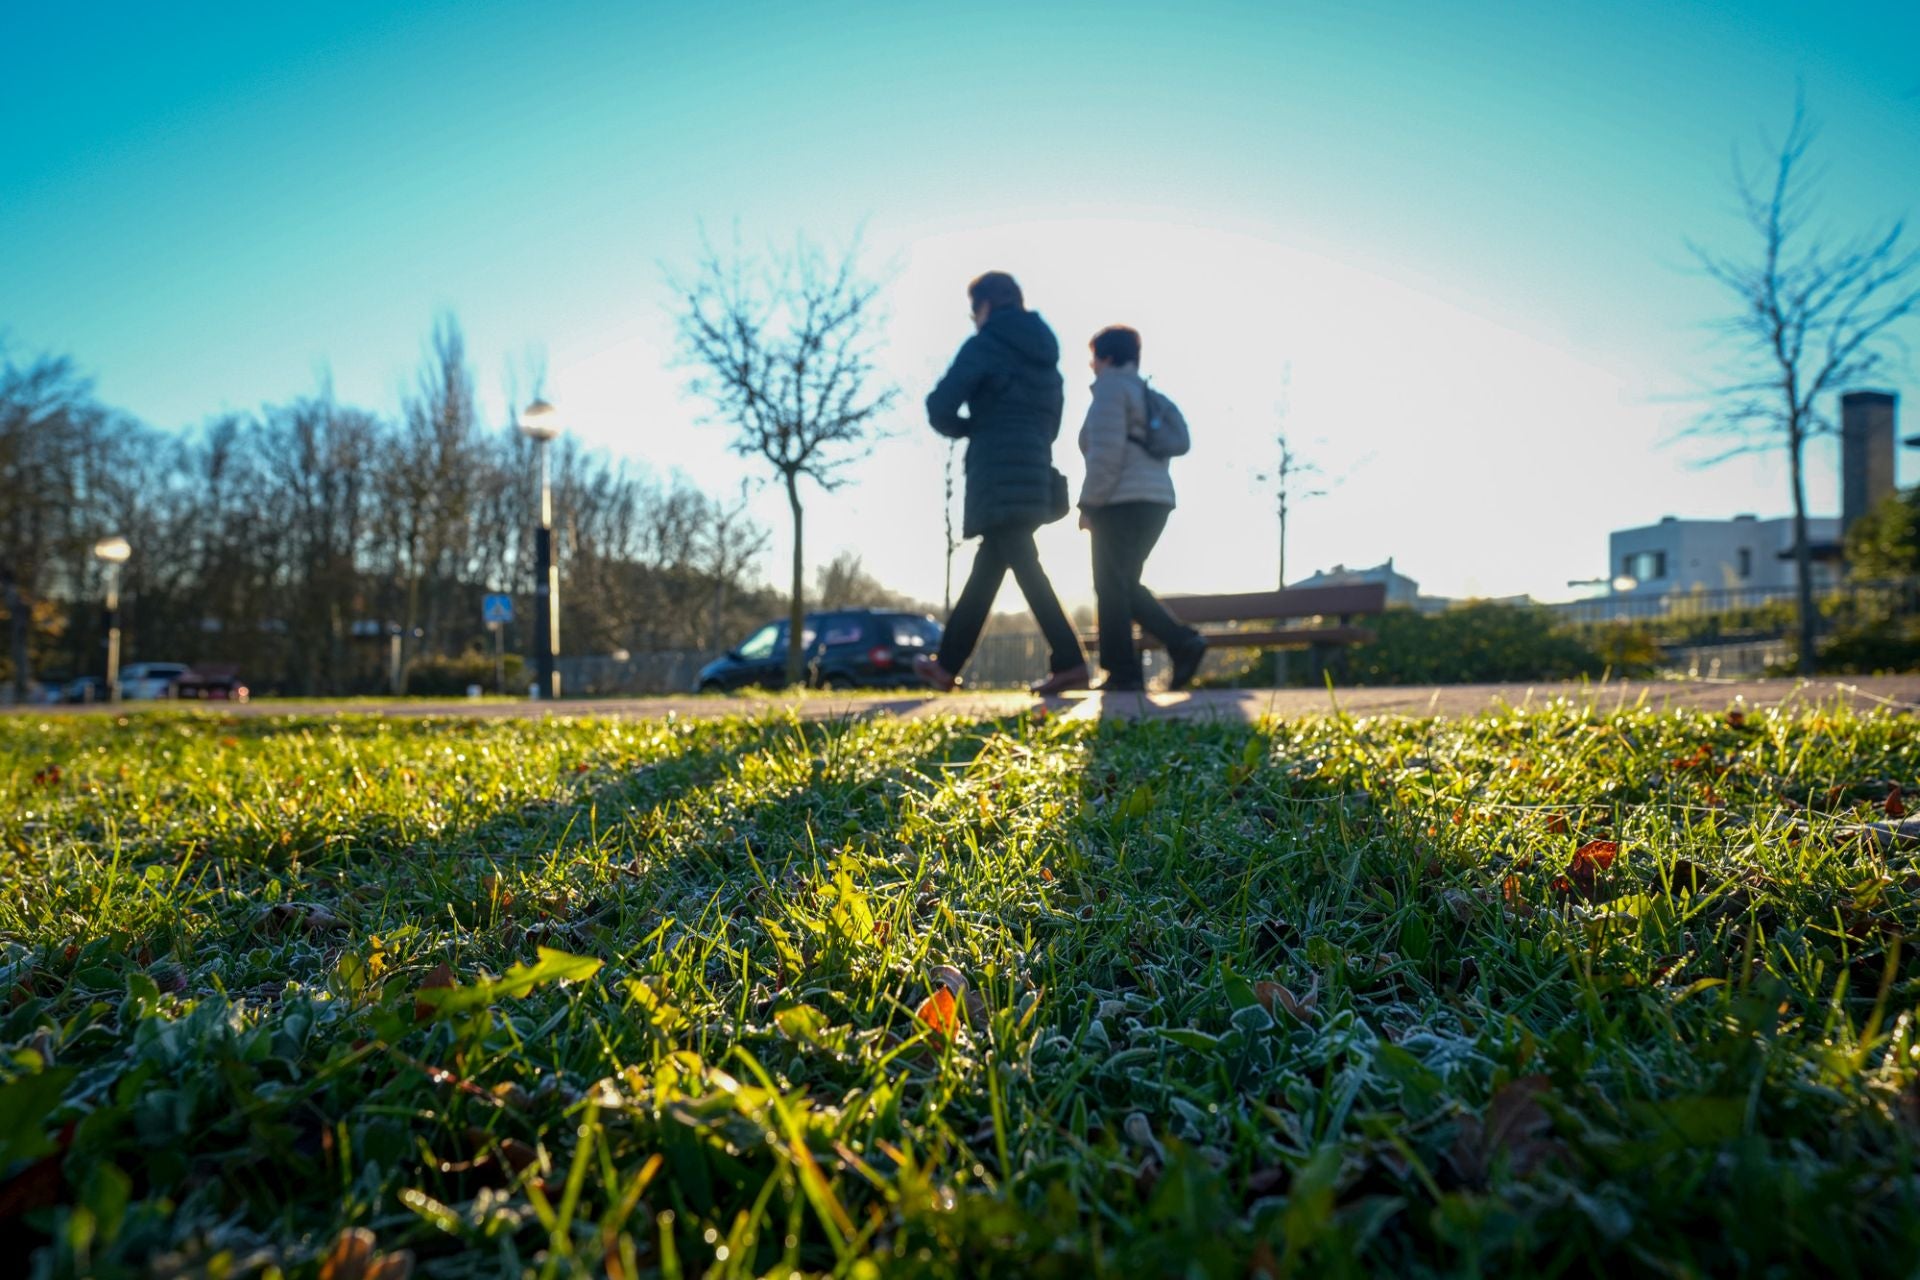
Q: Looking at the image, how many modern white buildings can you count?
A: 1